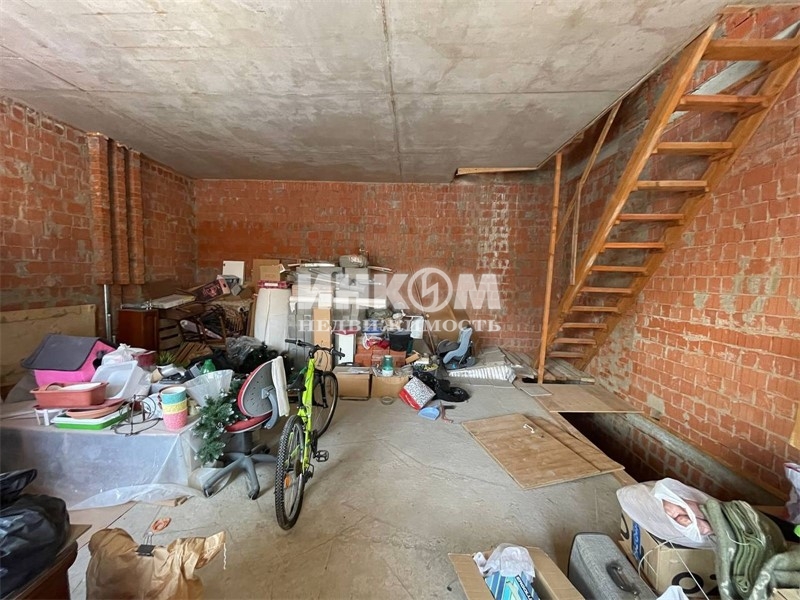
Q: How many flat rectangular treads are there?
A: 12